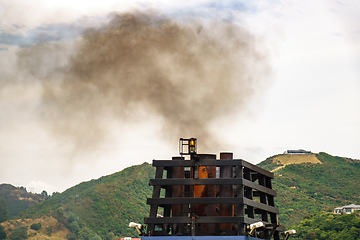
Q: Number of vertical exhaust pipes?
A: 3